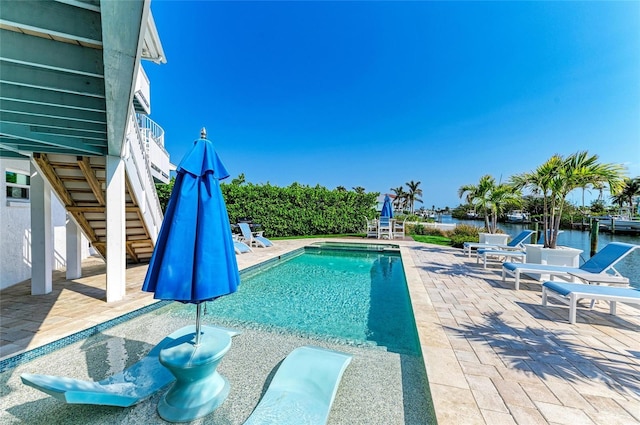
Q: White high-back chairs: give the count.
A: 3